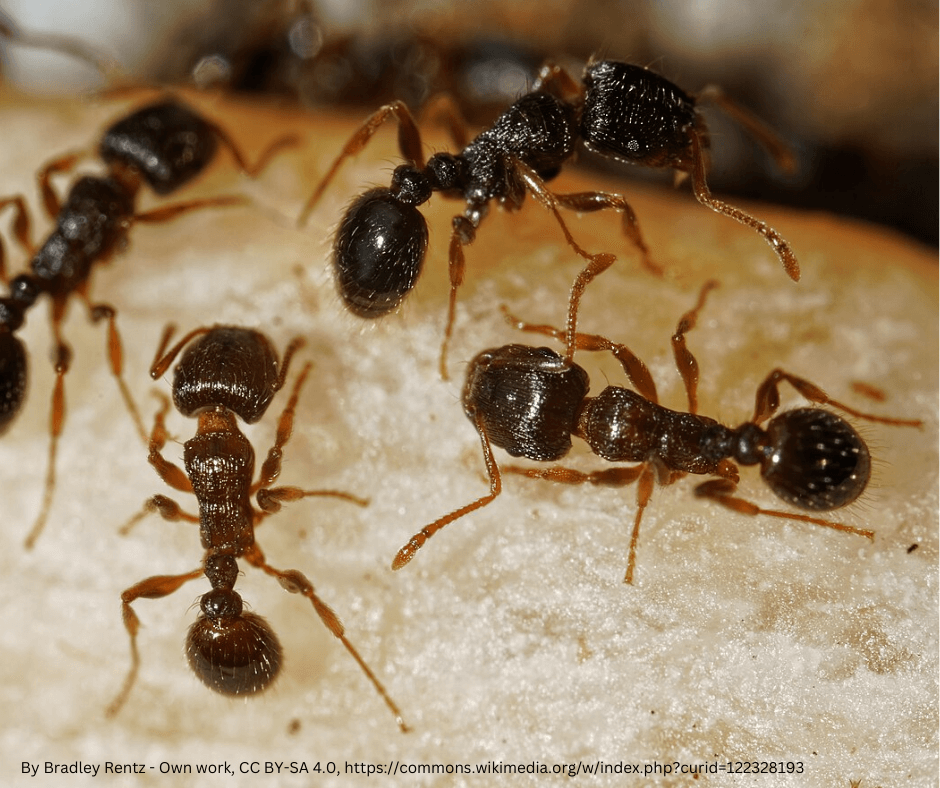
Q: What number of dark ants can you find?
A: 4